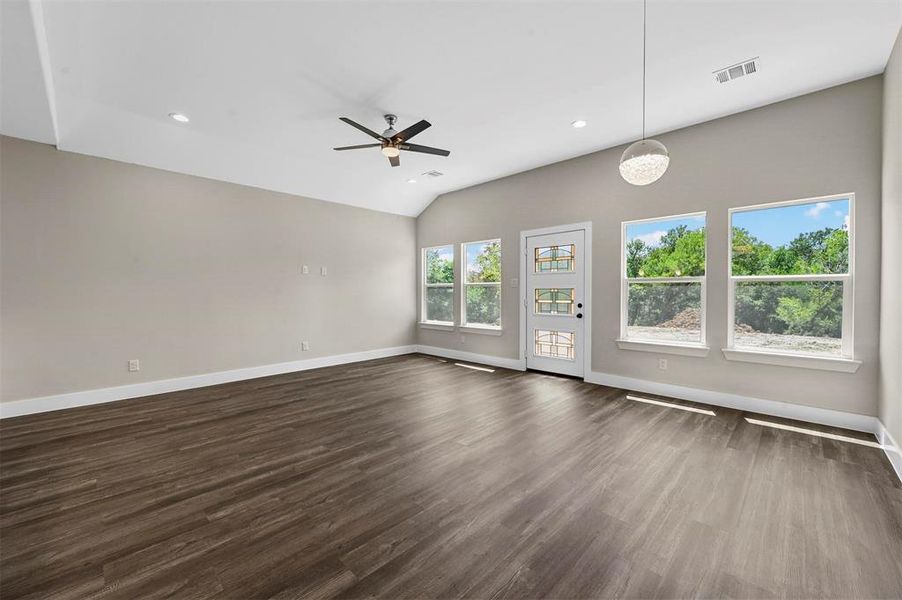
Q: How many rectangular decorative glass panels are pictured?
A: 3